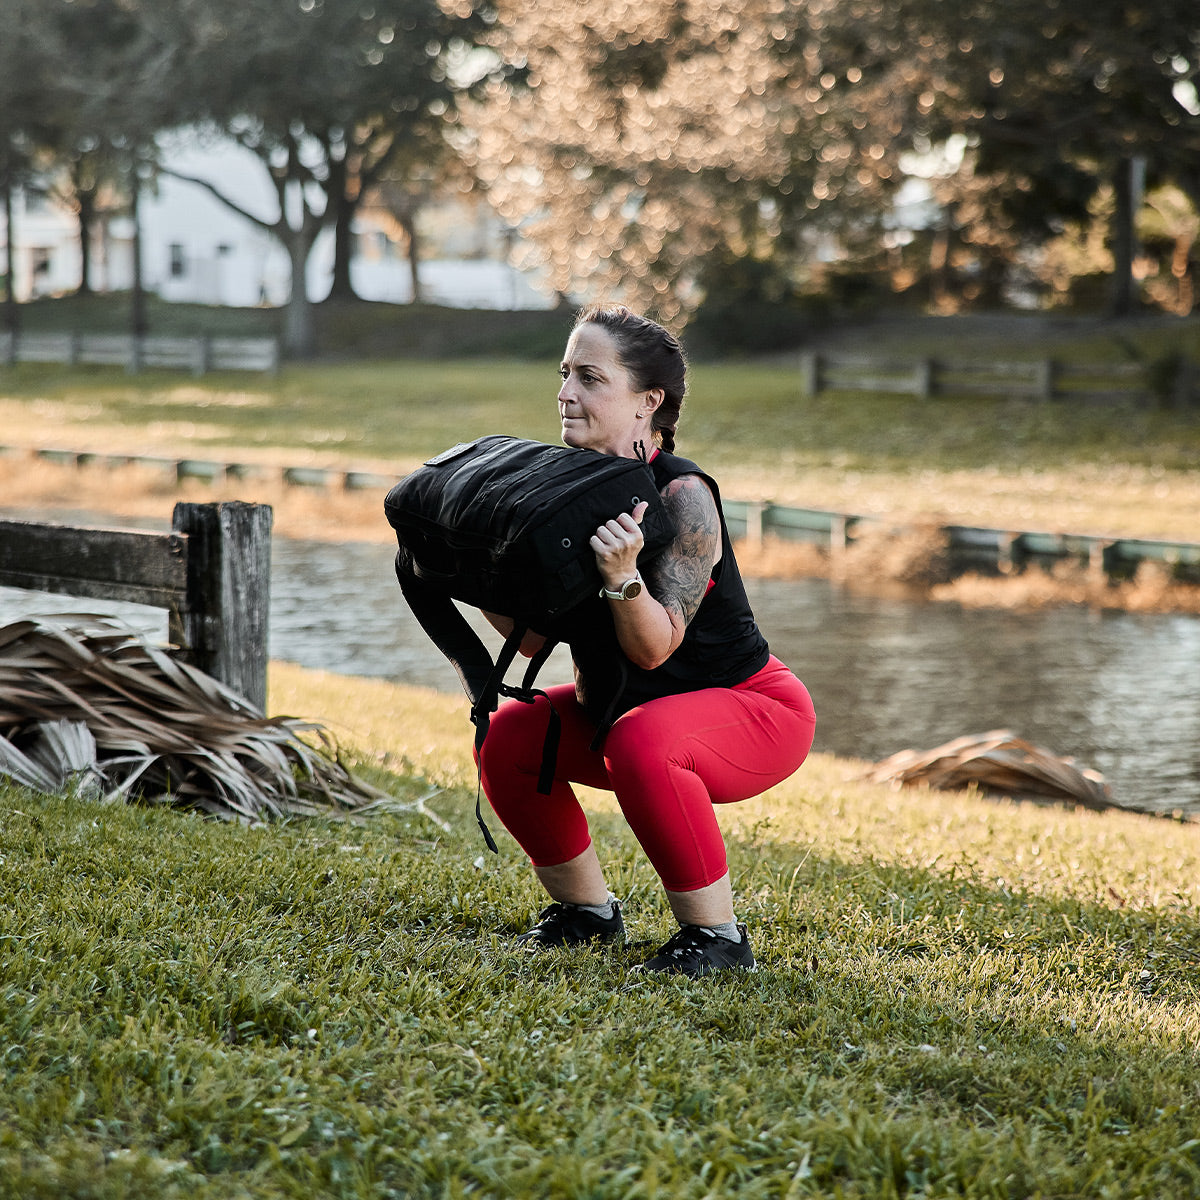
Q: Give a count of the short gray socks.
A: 2